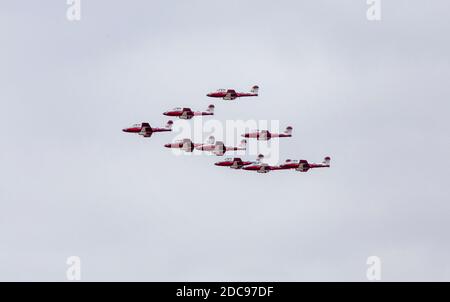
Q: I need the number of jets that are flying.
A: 9